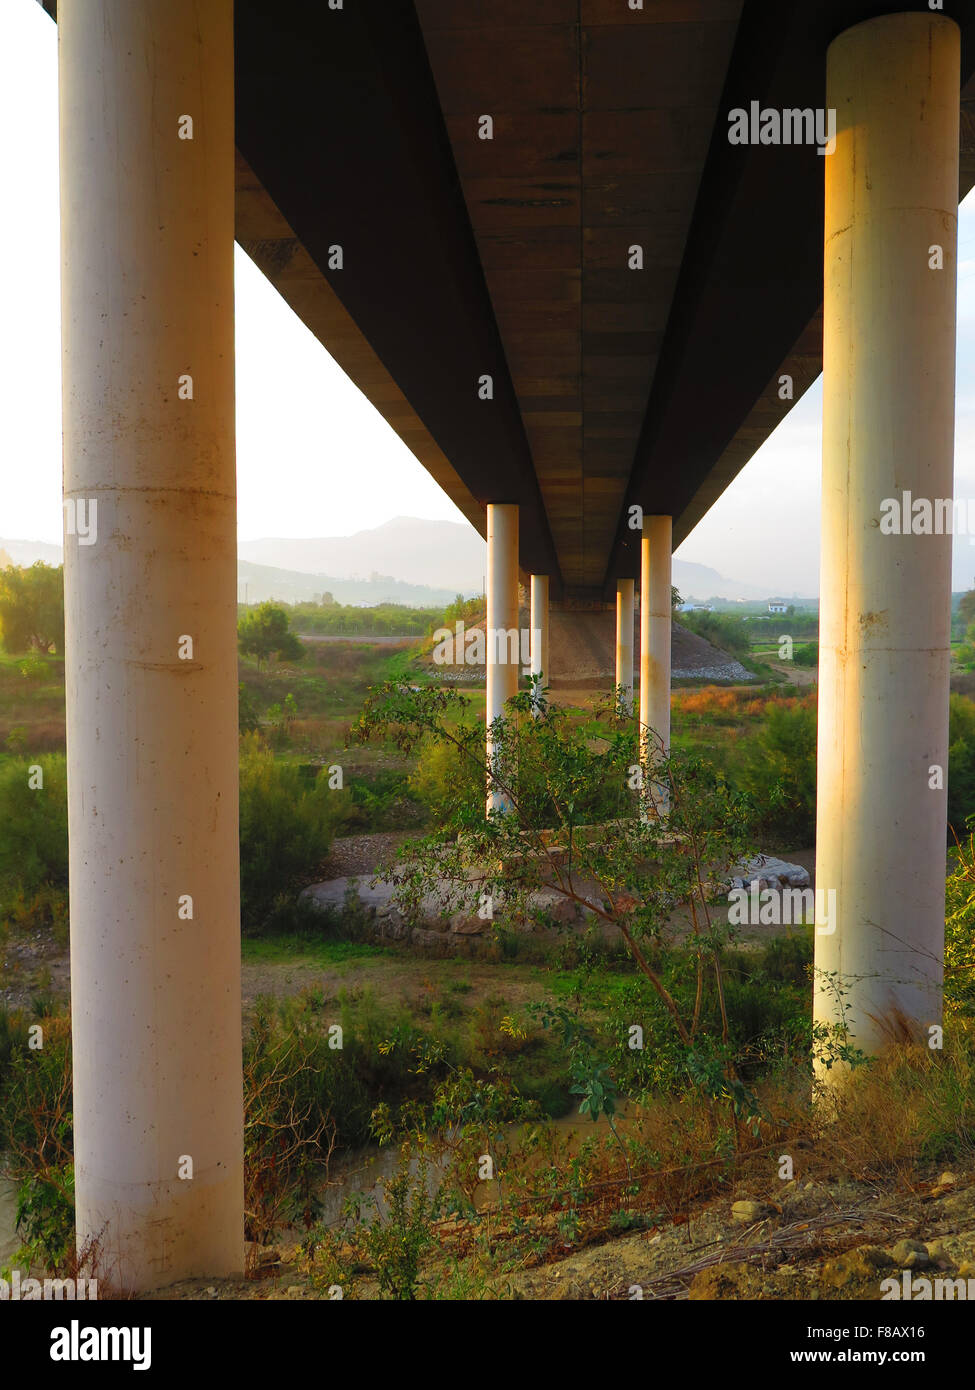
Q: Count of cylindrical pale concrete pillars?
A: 6